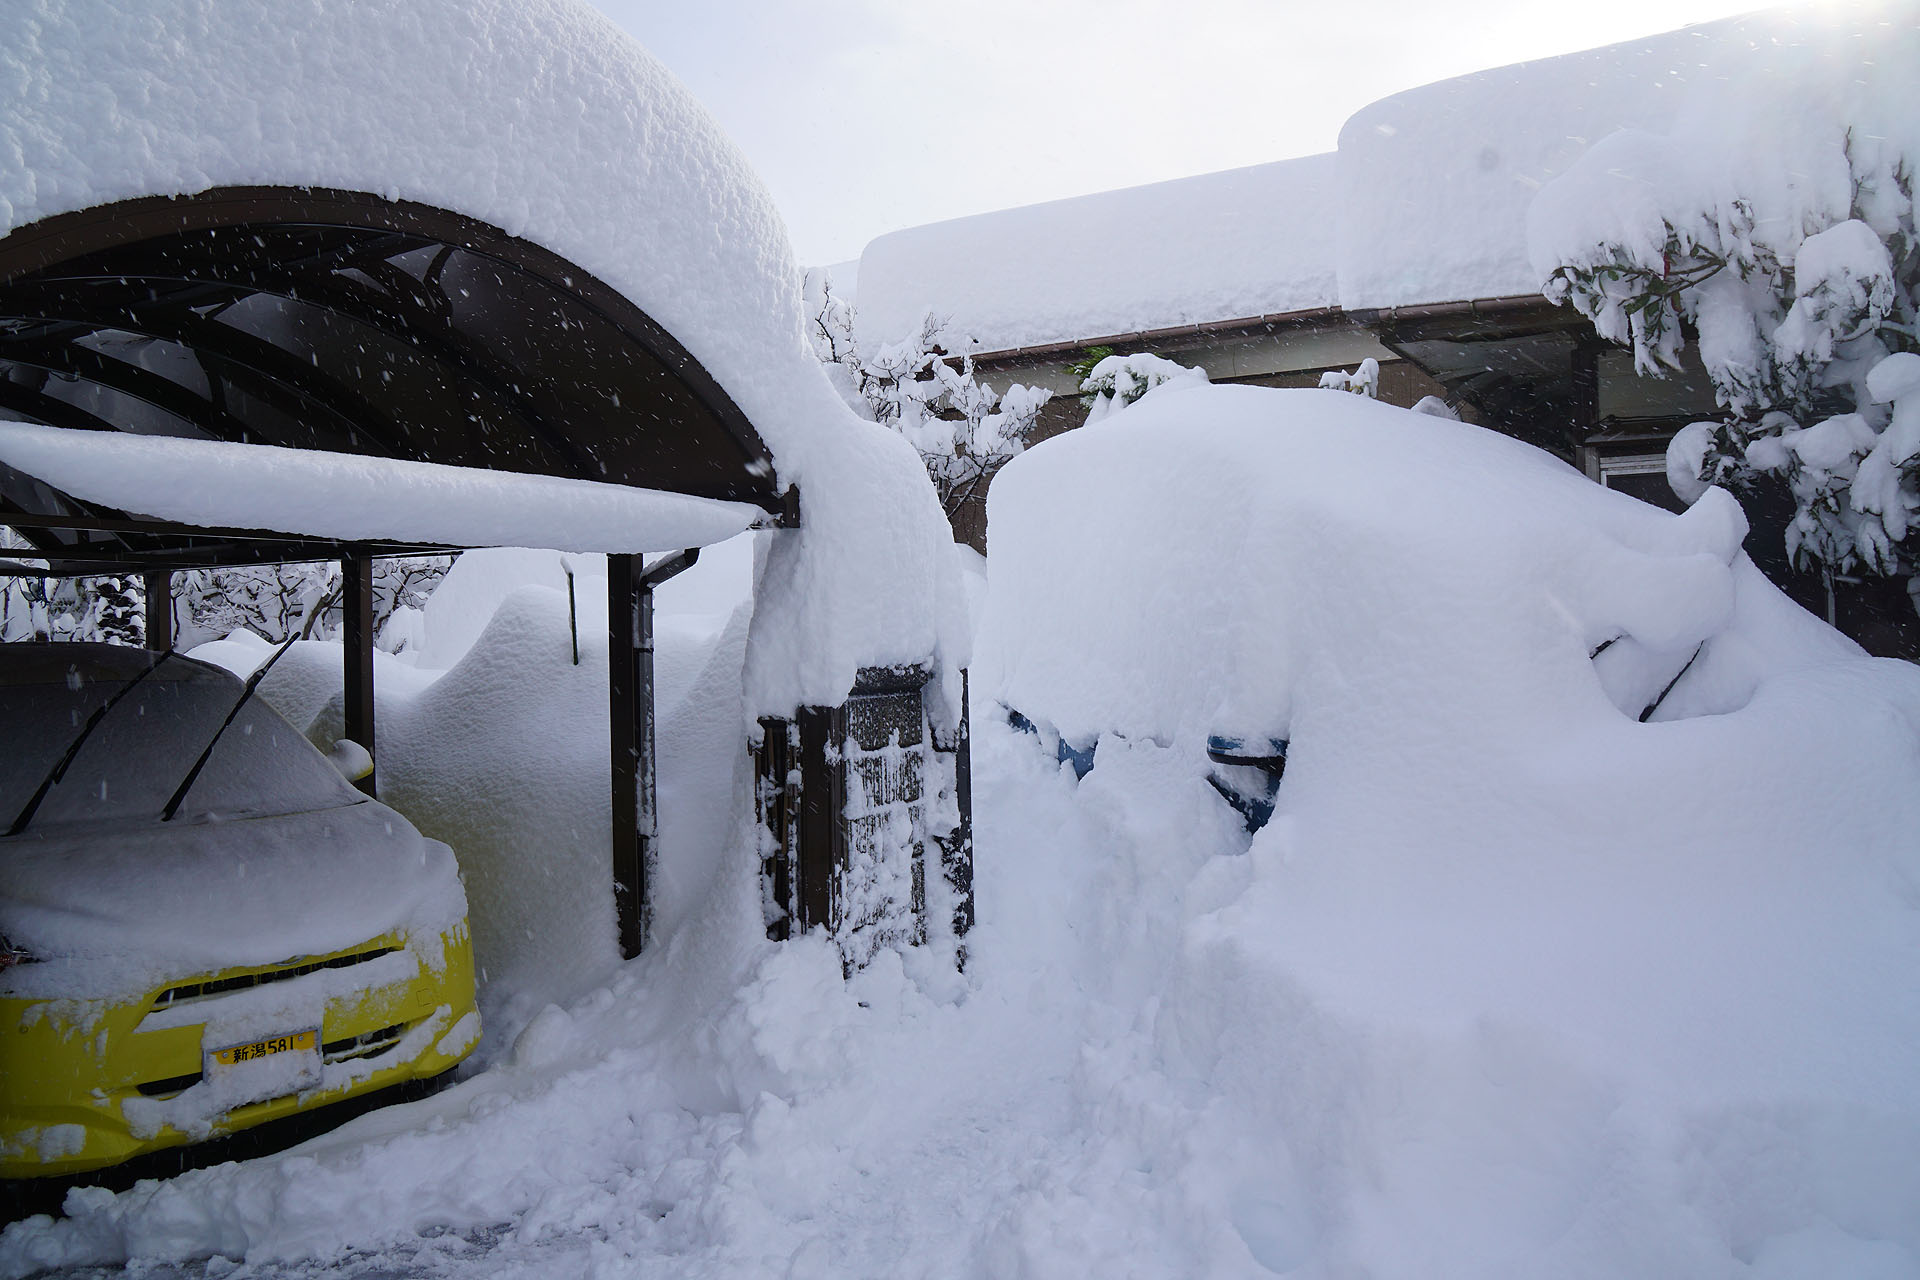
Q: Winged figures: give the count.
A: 0